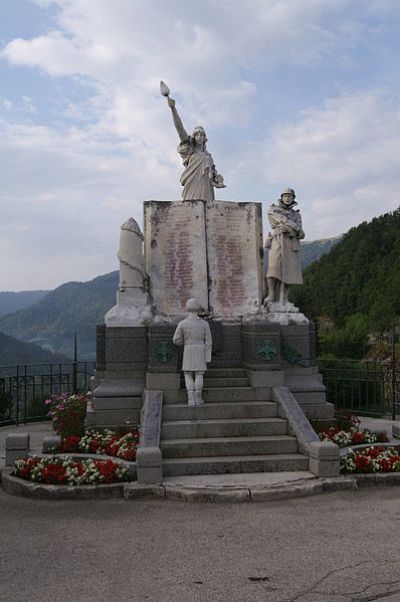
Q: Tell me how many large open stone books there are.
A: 1